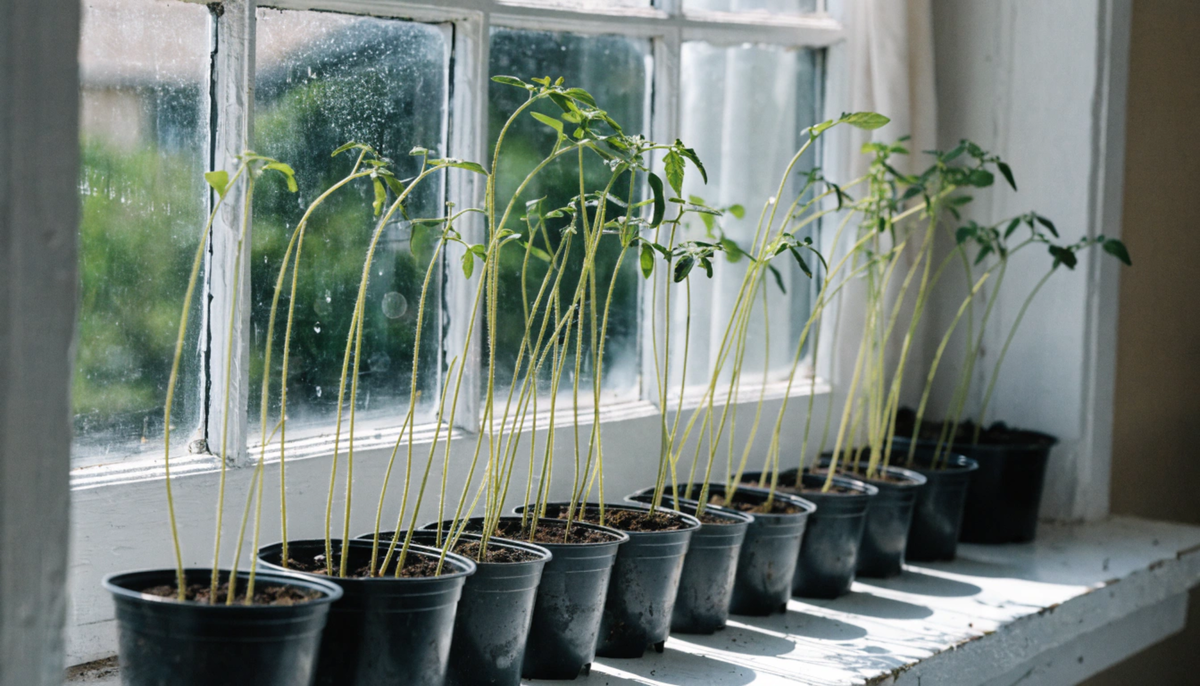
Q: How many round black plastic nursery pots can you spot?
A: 11